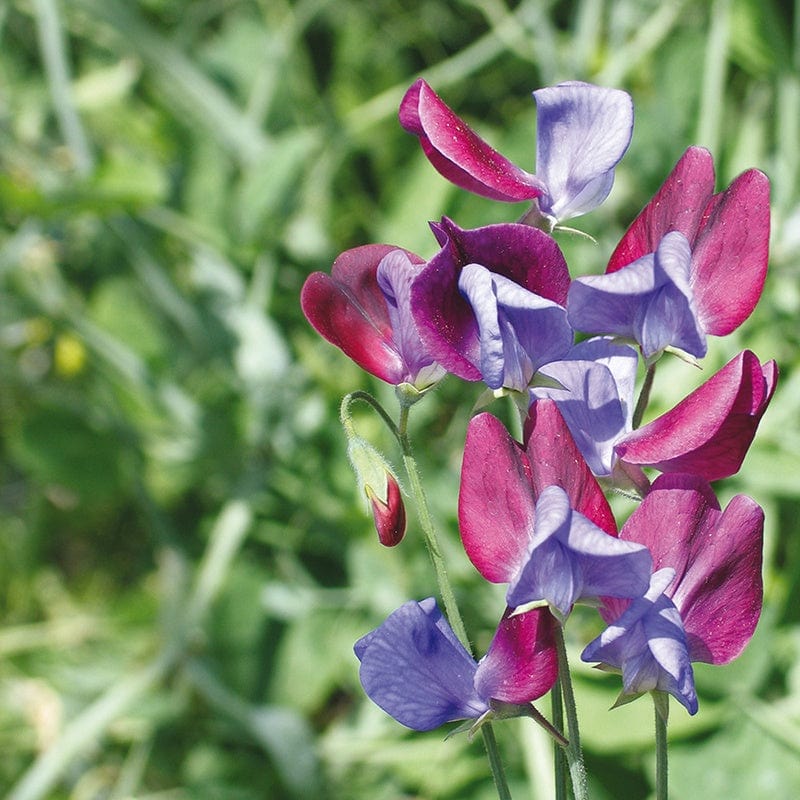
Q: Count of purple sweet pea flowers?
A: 8